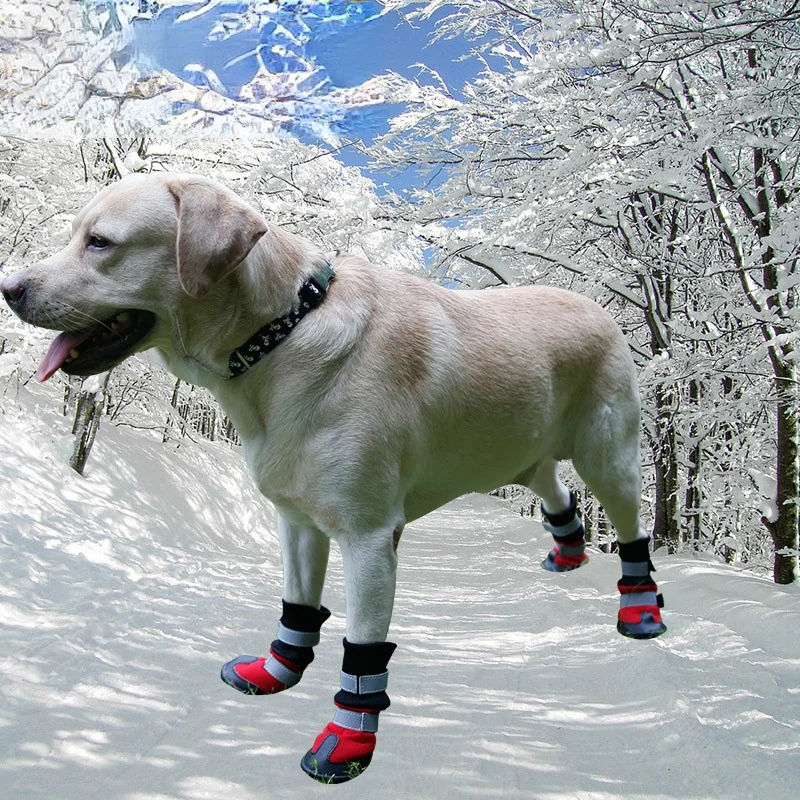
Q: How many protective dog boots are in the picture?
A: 4